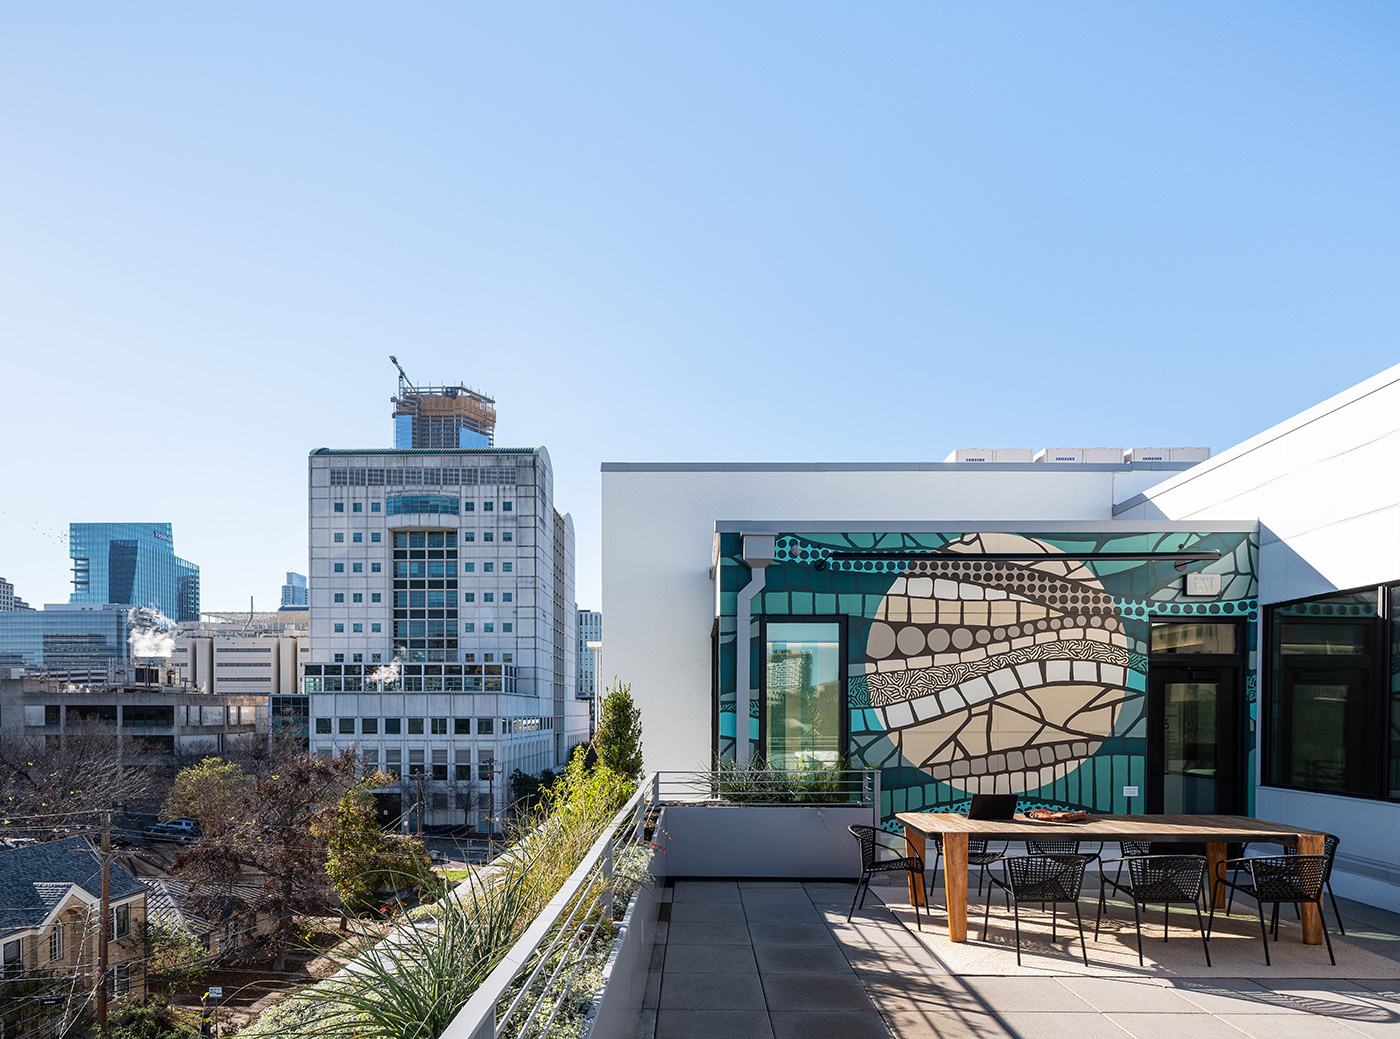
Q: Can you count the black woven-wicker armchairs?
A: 8